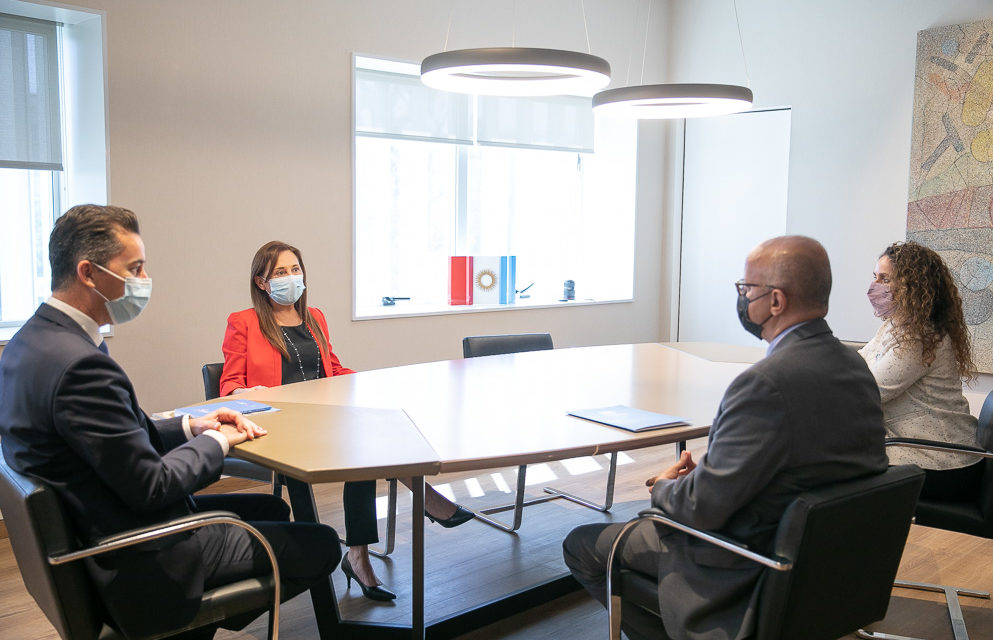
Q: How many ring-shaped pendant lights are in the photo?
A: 2